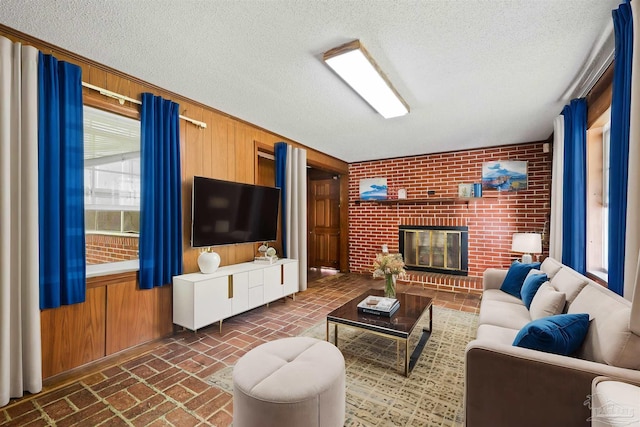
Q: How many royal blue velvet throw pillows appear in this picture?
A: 3